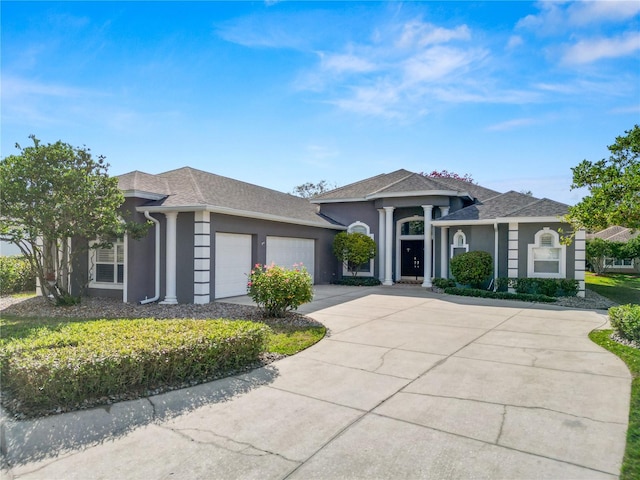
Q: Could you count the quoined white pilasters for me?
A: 3